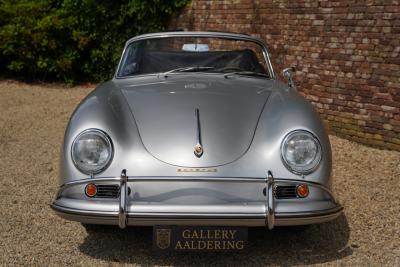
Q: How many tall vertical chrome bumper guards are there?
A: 2